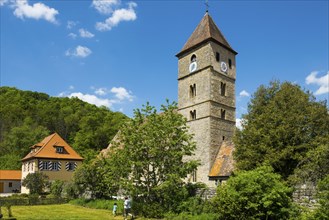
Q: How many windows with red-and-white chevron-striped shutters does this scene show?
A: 0